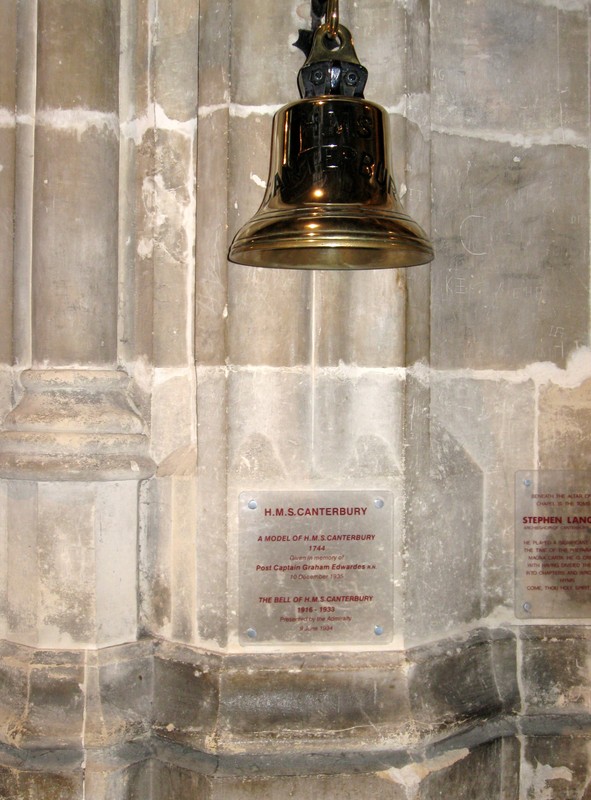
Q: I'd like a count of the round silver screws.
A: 6